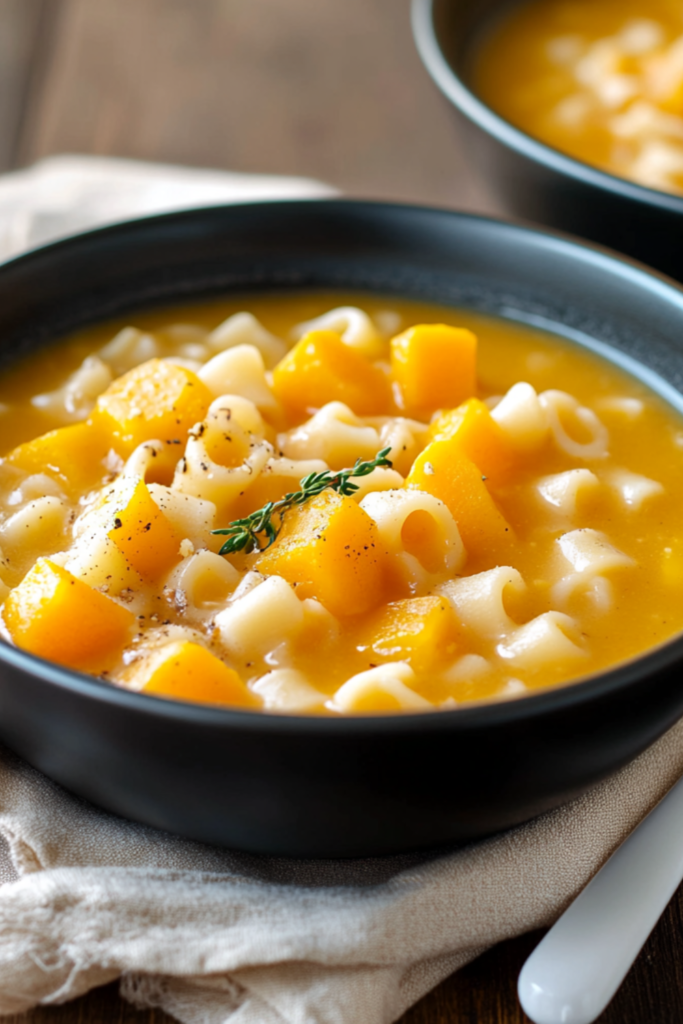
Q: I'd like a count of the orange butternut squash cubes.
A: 11